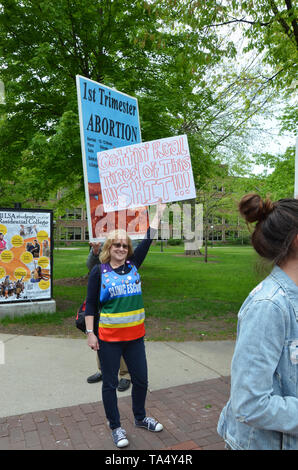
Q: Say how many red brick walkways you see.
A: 1